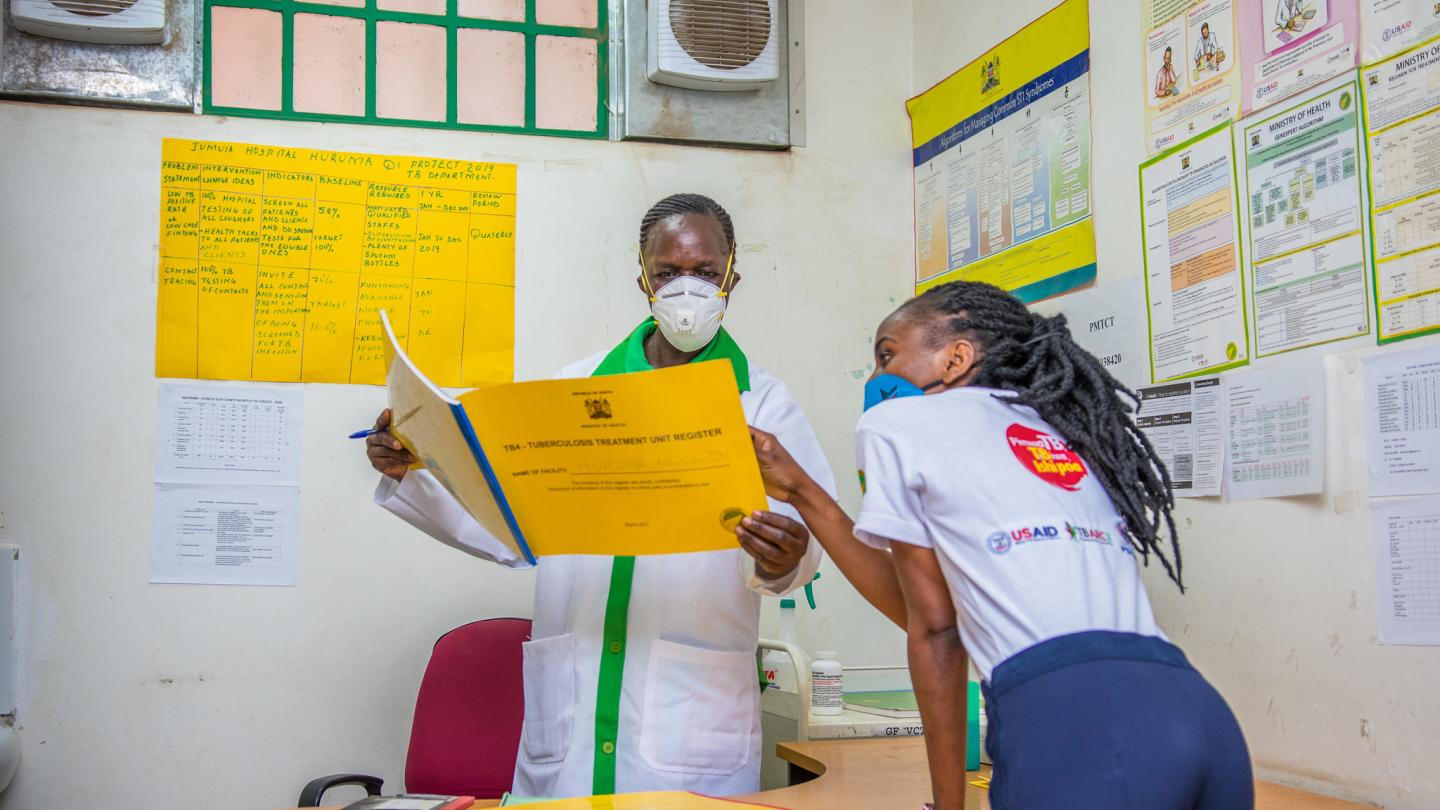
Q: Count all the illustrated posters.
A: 2